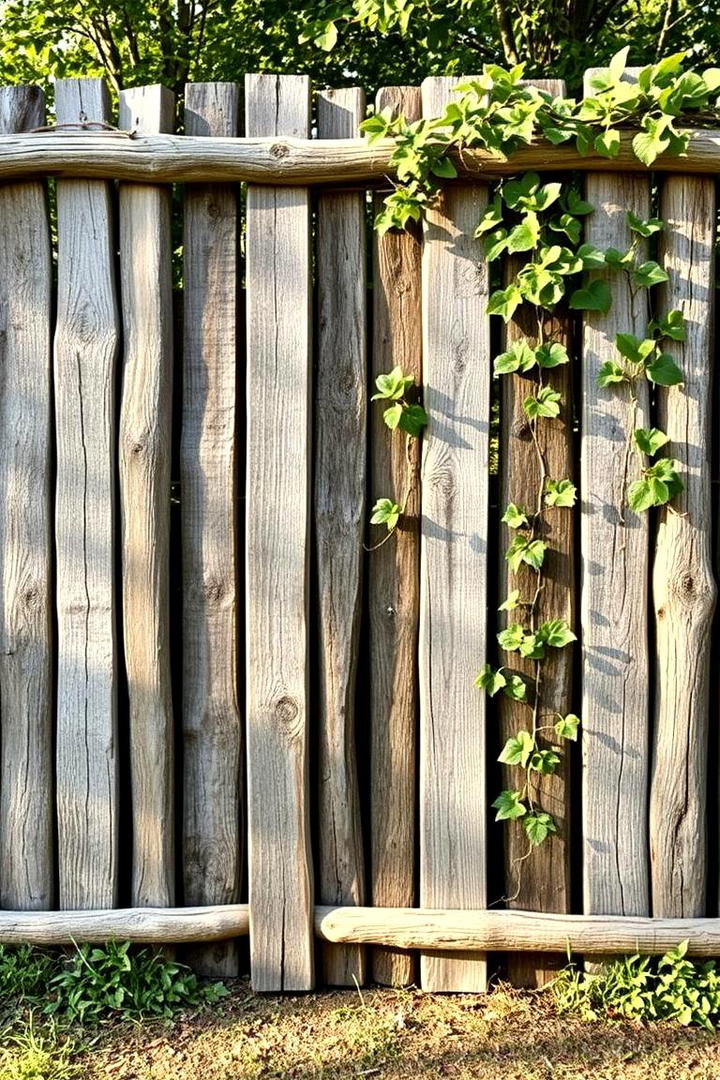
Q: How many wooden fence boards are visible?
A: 11